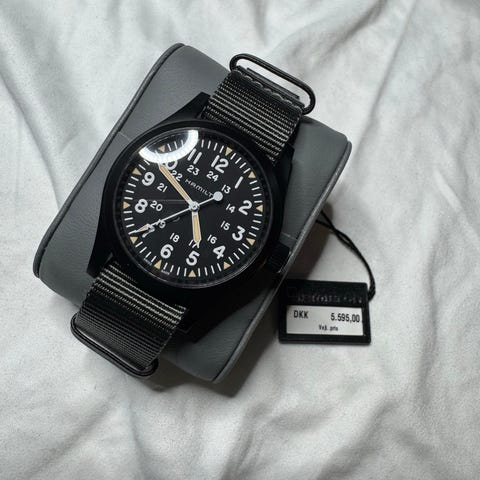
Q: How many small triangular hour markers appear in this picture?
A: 11